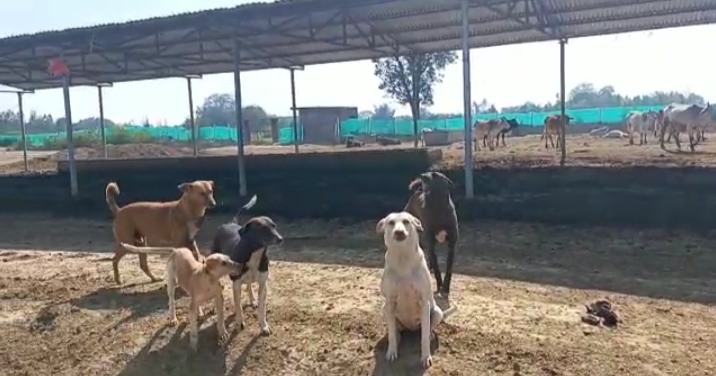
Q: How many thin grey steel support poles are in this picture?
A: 8